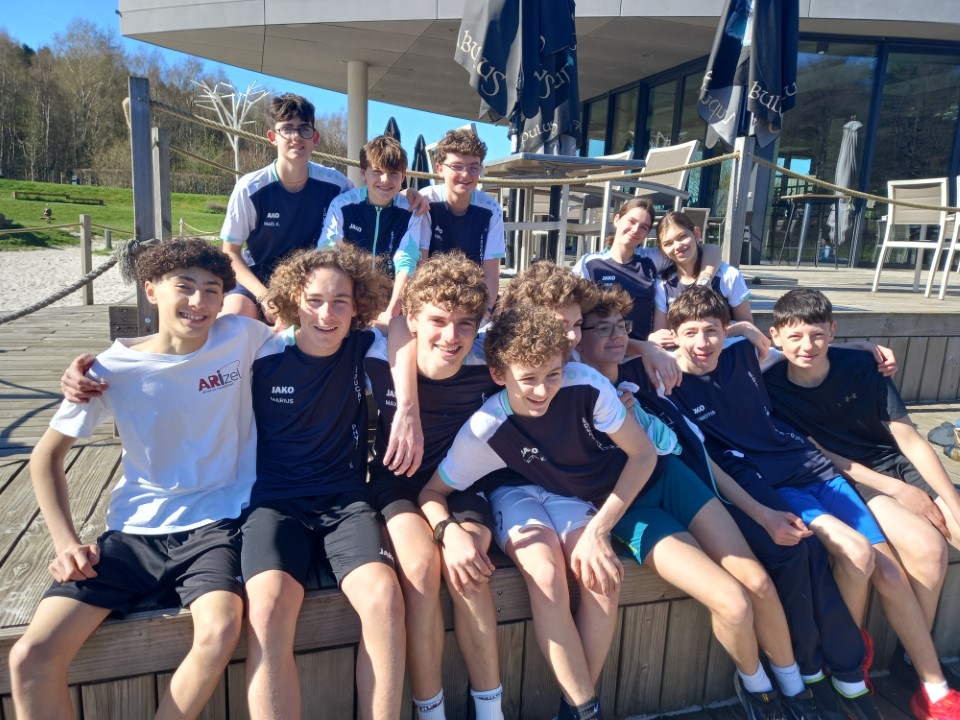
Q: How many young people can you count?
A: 13